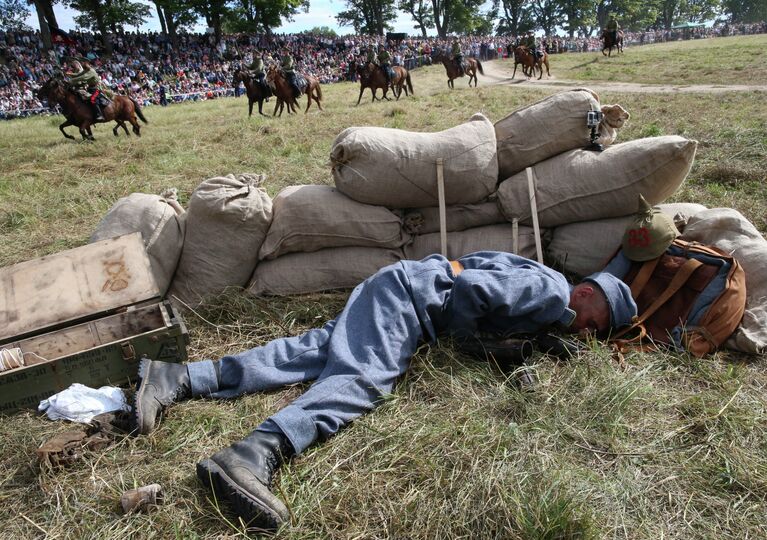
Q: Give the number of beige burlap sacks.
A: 11